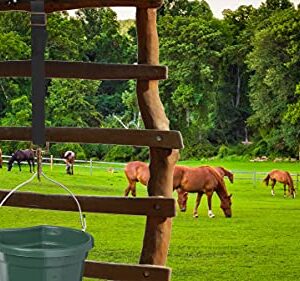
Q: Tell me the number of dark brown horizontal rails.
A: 5